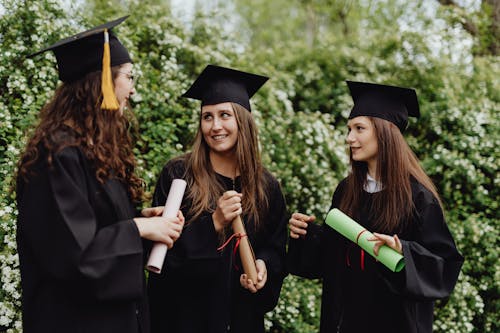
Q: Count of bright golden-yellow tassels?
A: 1